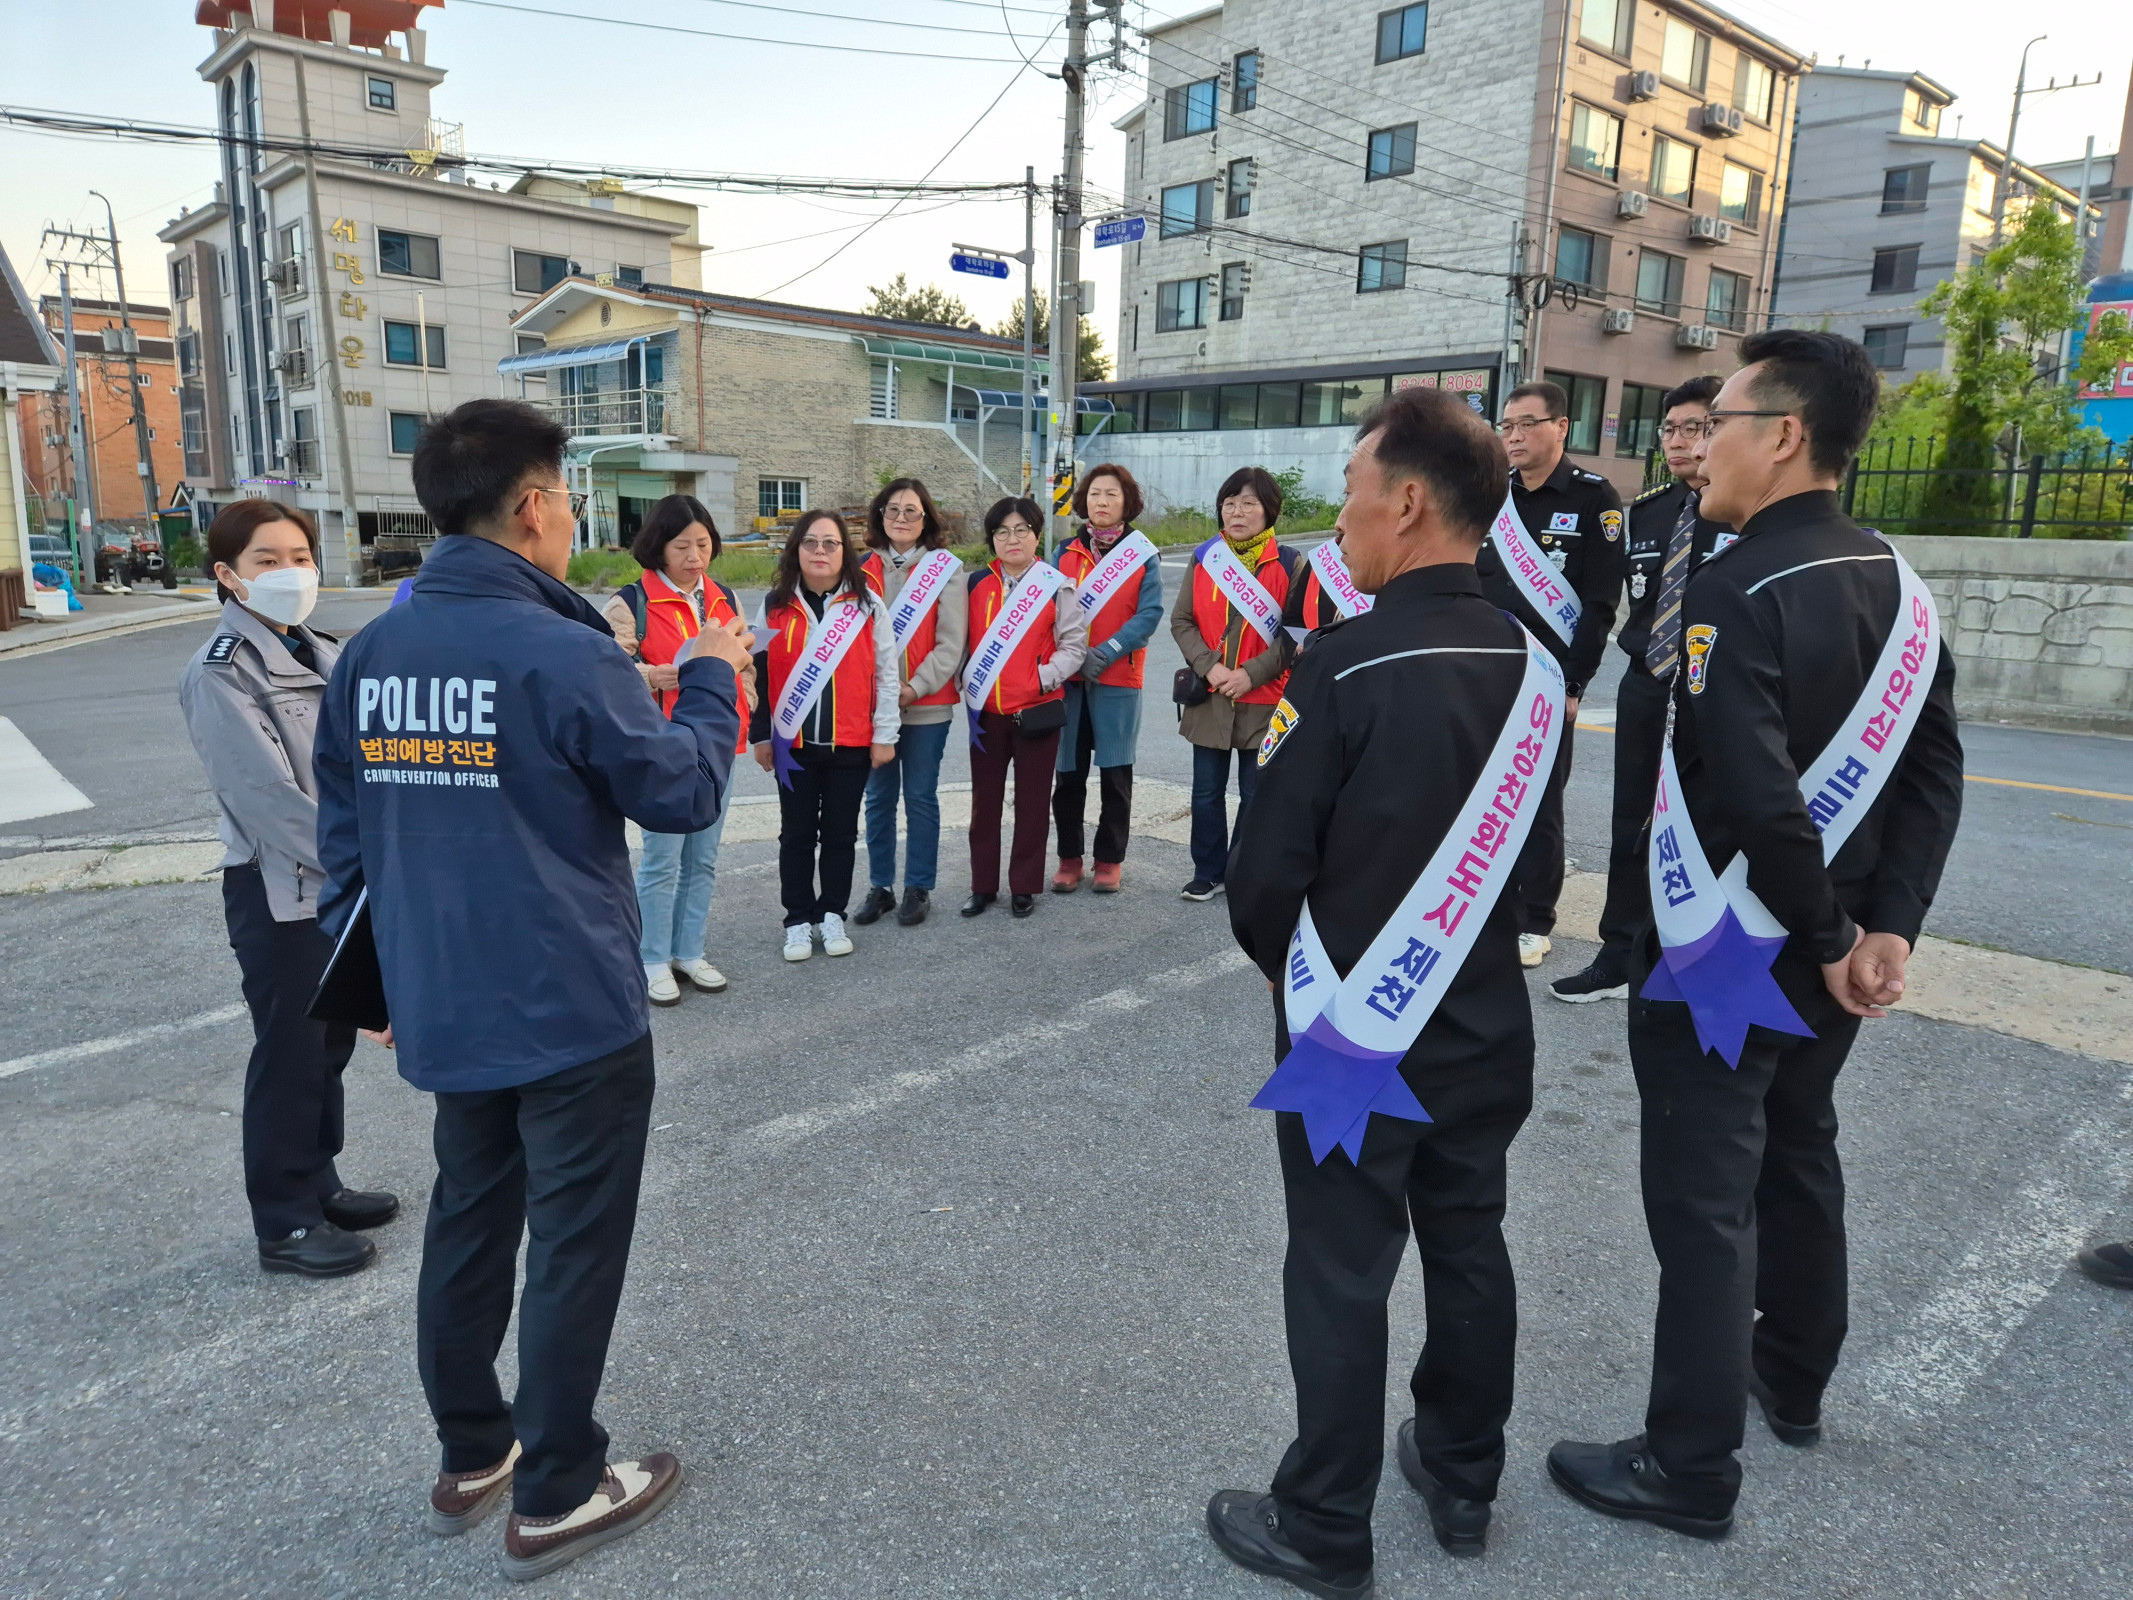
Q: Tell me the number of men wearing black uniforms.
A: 4